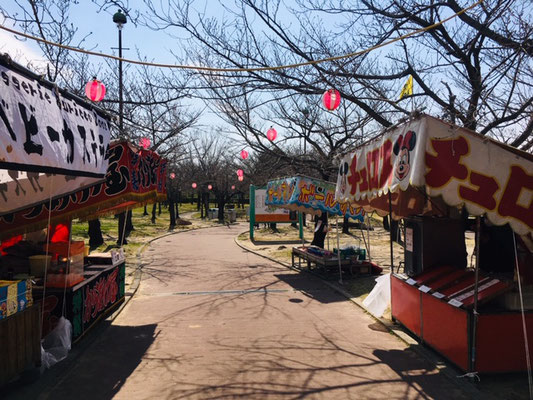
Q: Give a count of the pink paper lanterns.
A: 11